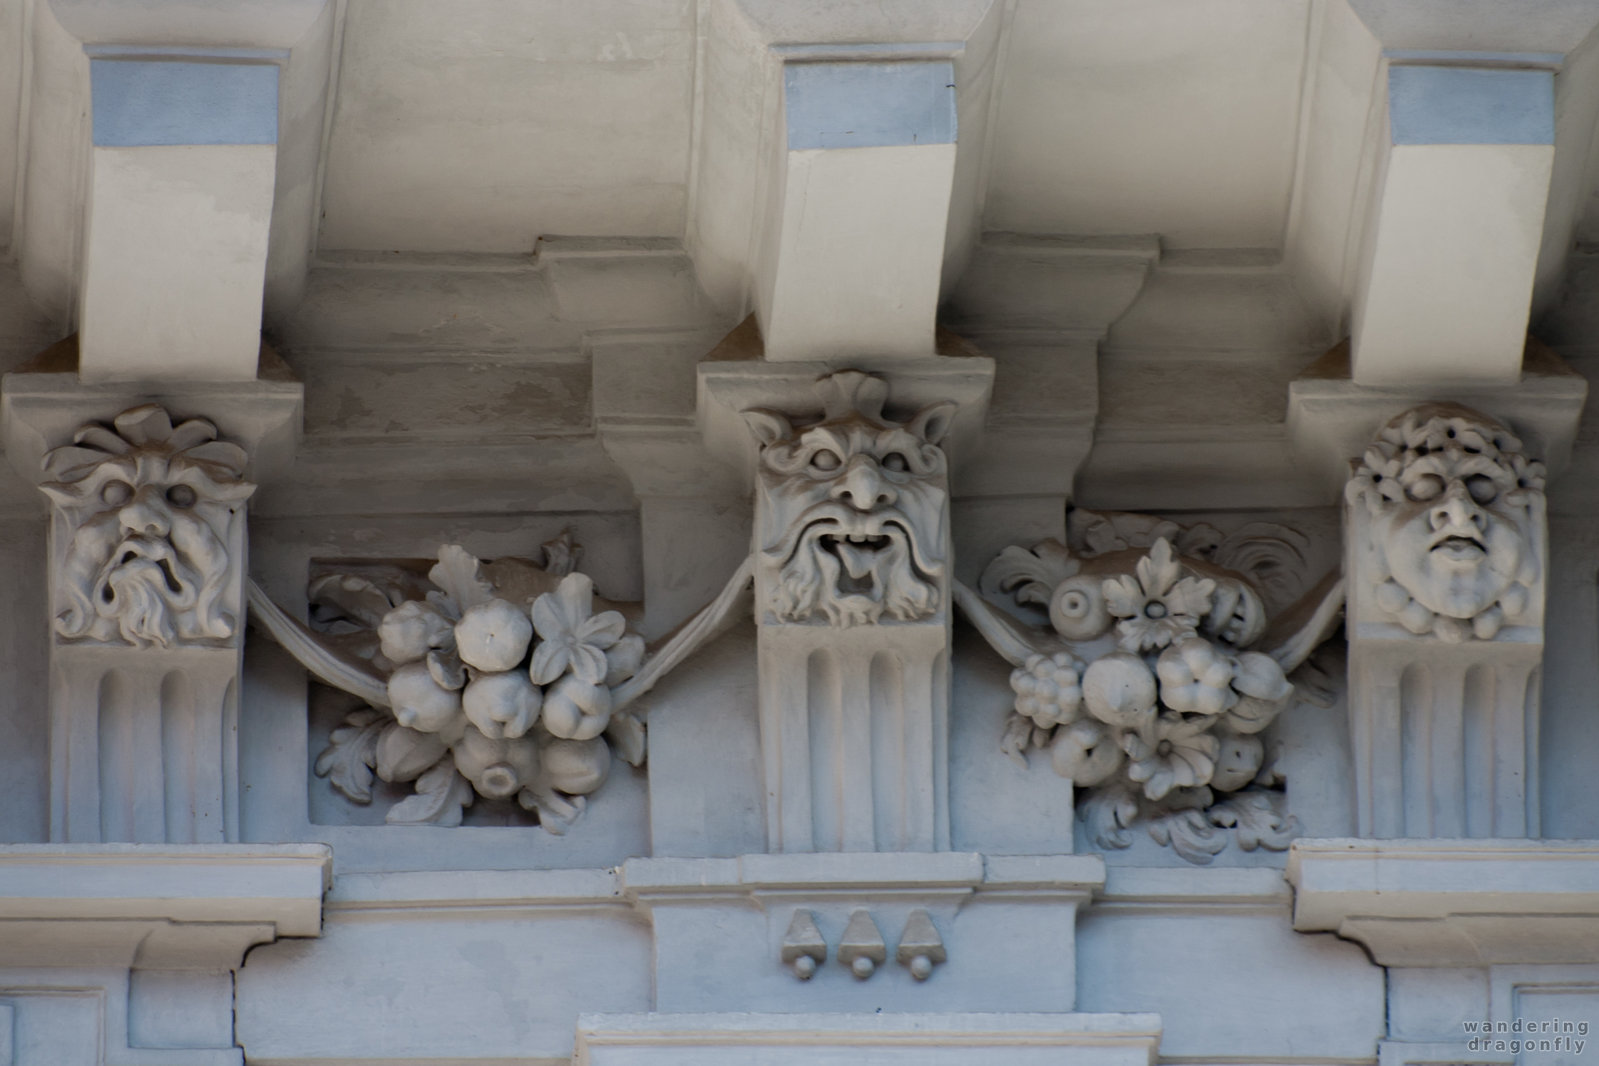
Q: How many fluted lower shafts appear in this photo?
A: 3